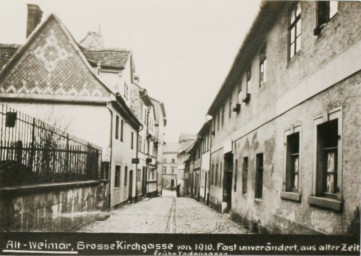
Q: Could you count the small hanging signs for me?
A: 2